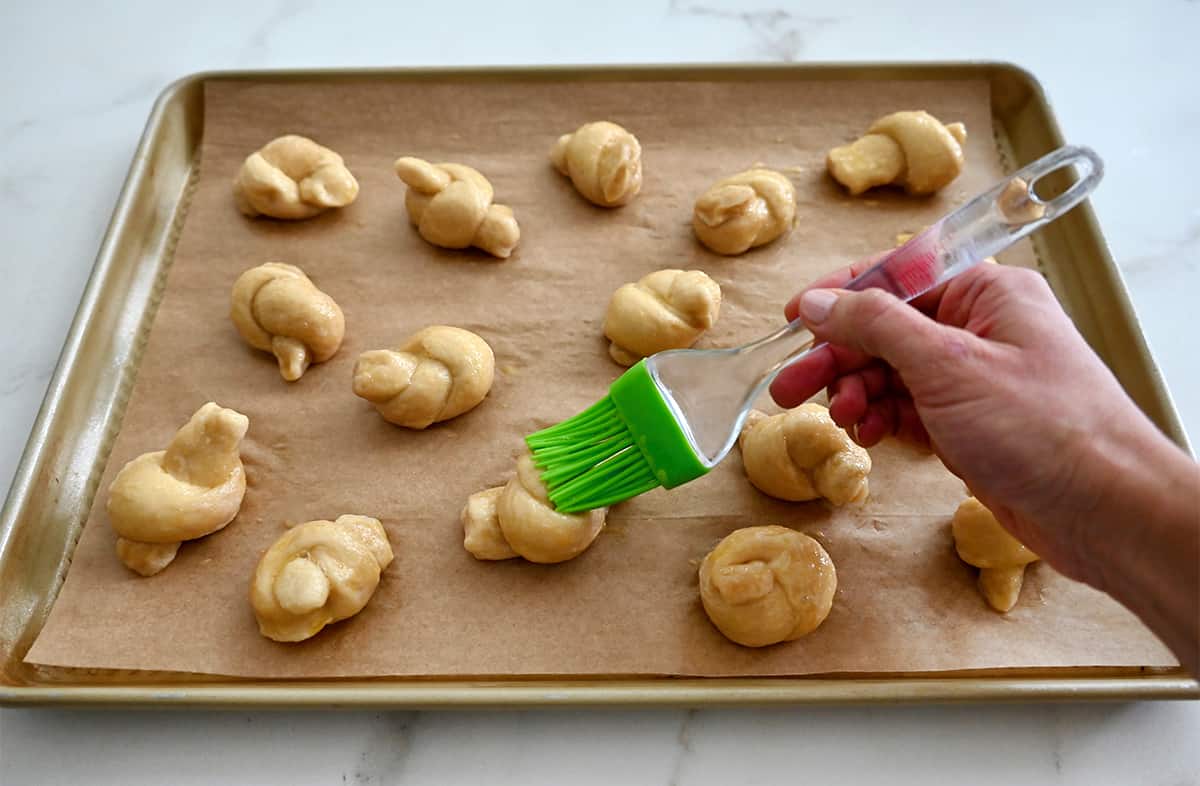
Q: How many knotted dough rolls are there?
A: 14